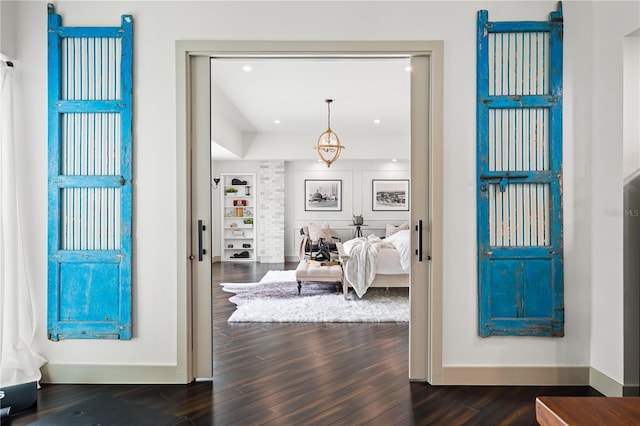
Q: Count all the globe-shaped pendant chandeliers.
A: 1